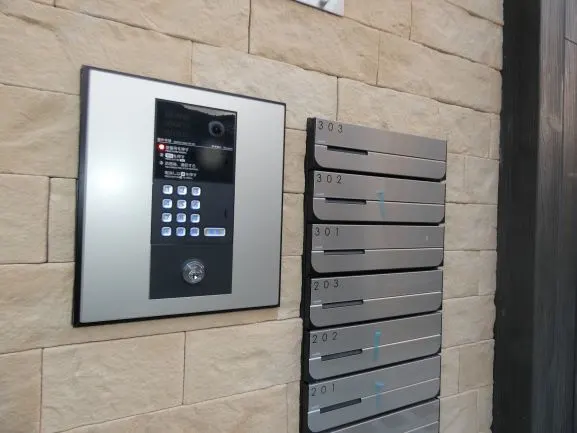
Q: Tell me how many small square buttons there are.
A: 12